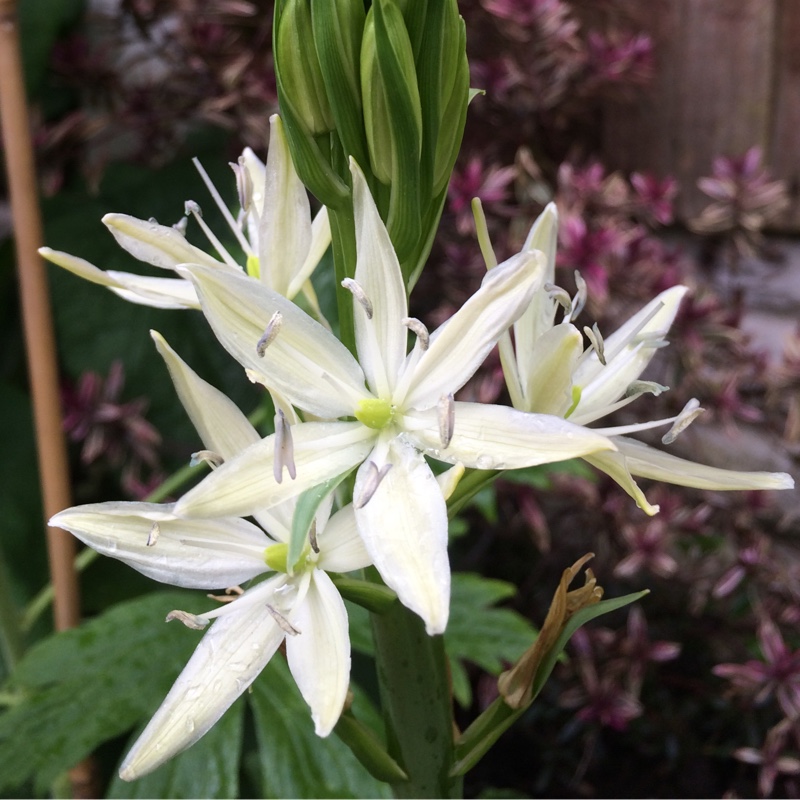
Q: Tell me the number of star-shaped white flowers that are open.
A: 4